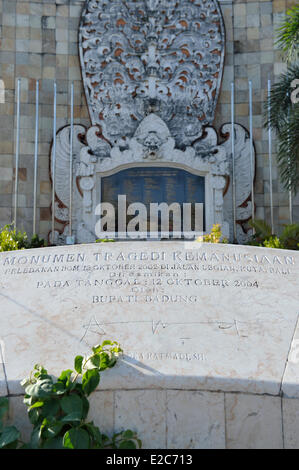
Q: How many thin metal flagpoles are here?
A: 8